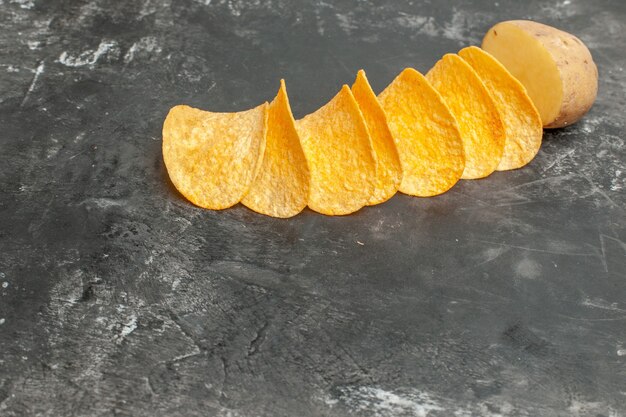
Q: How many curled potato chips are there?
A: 7